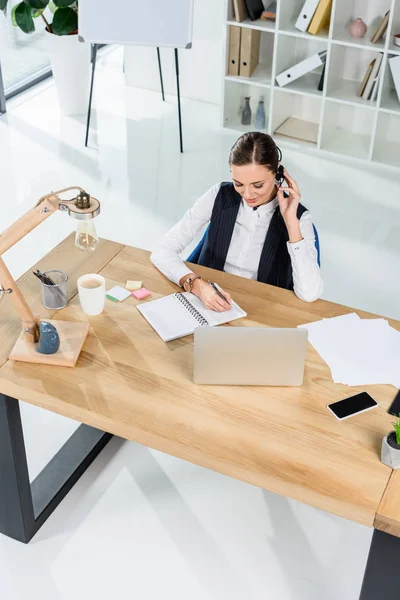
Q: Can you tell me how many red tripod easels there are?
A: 0